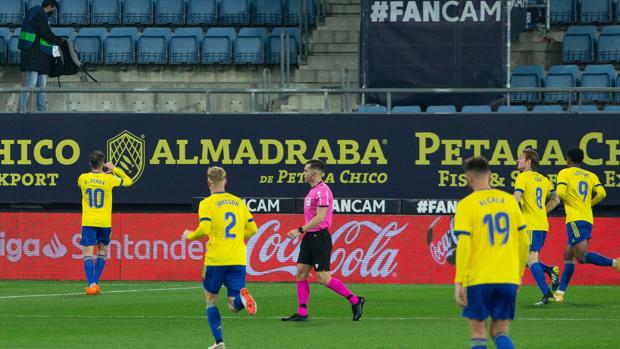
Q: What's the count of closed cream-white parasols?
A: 0